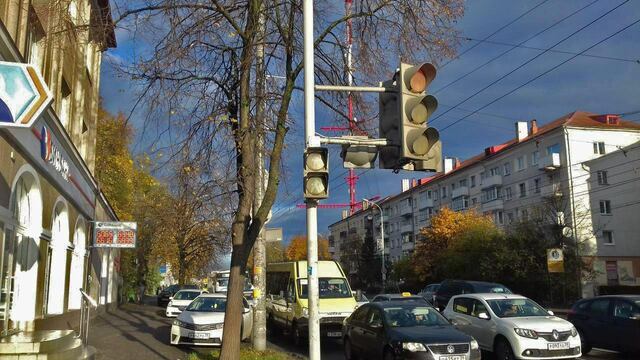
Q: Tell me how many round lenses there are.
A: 5